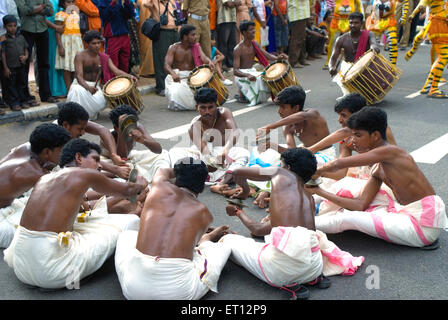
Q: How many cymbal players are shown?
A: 10